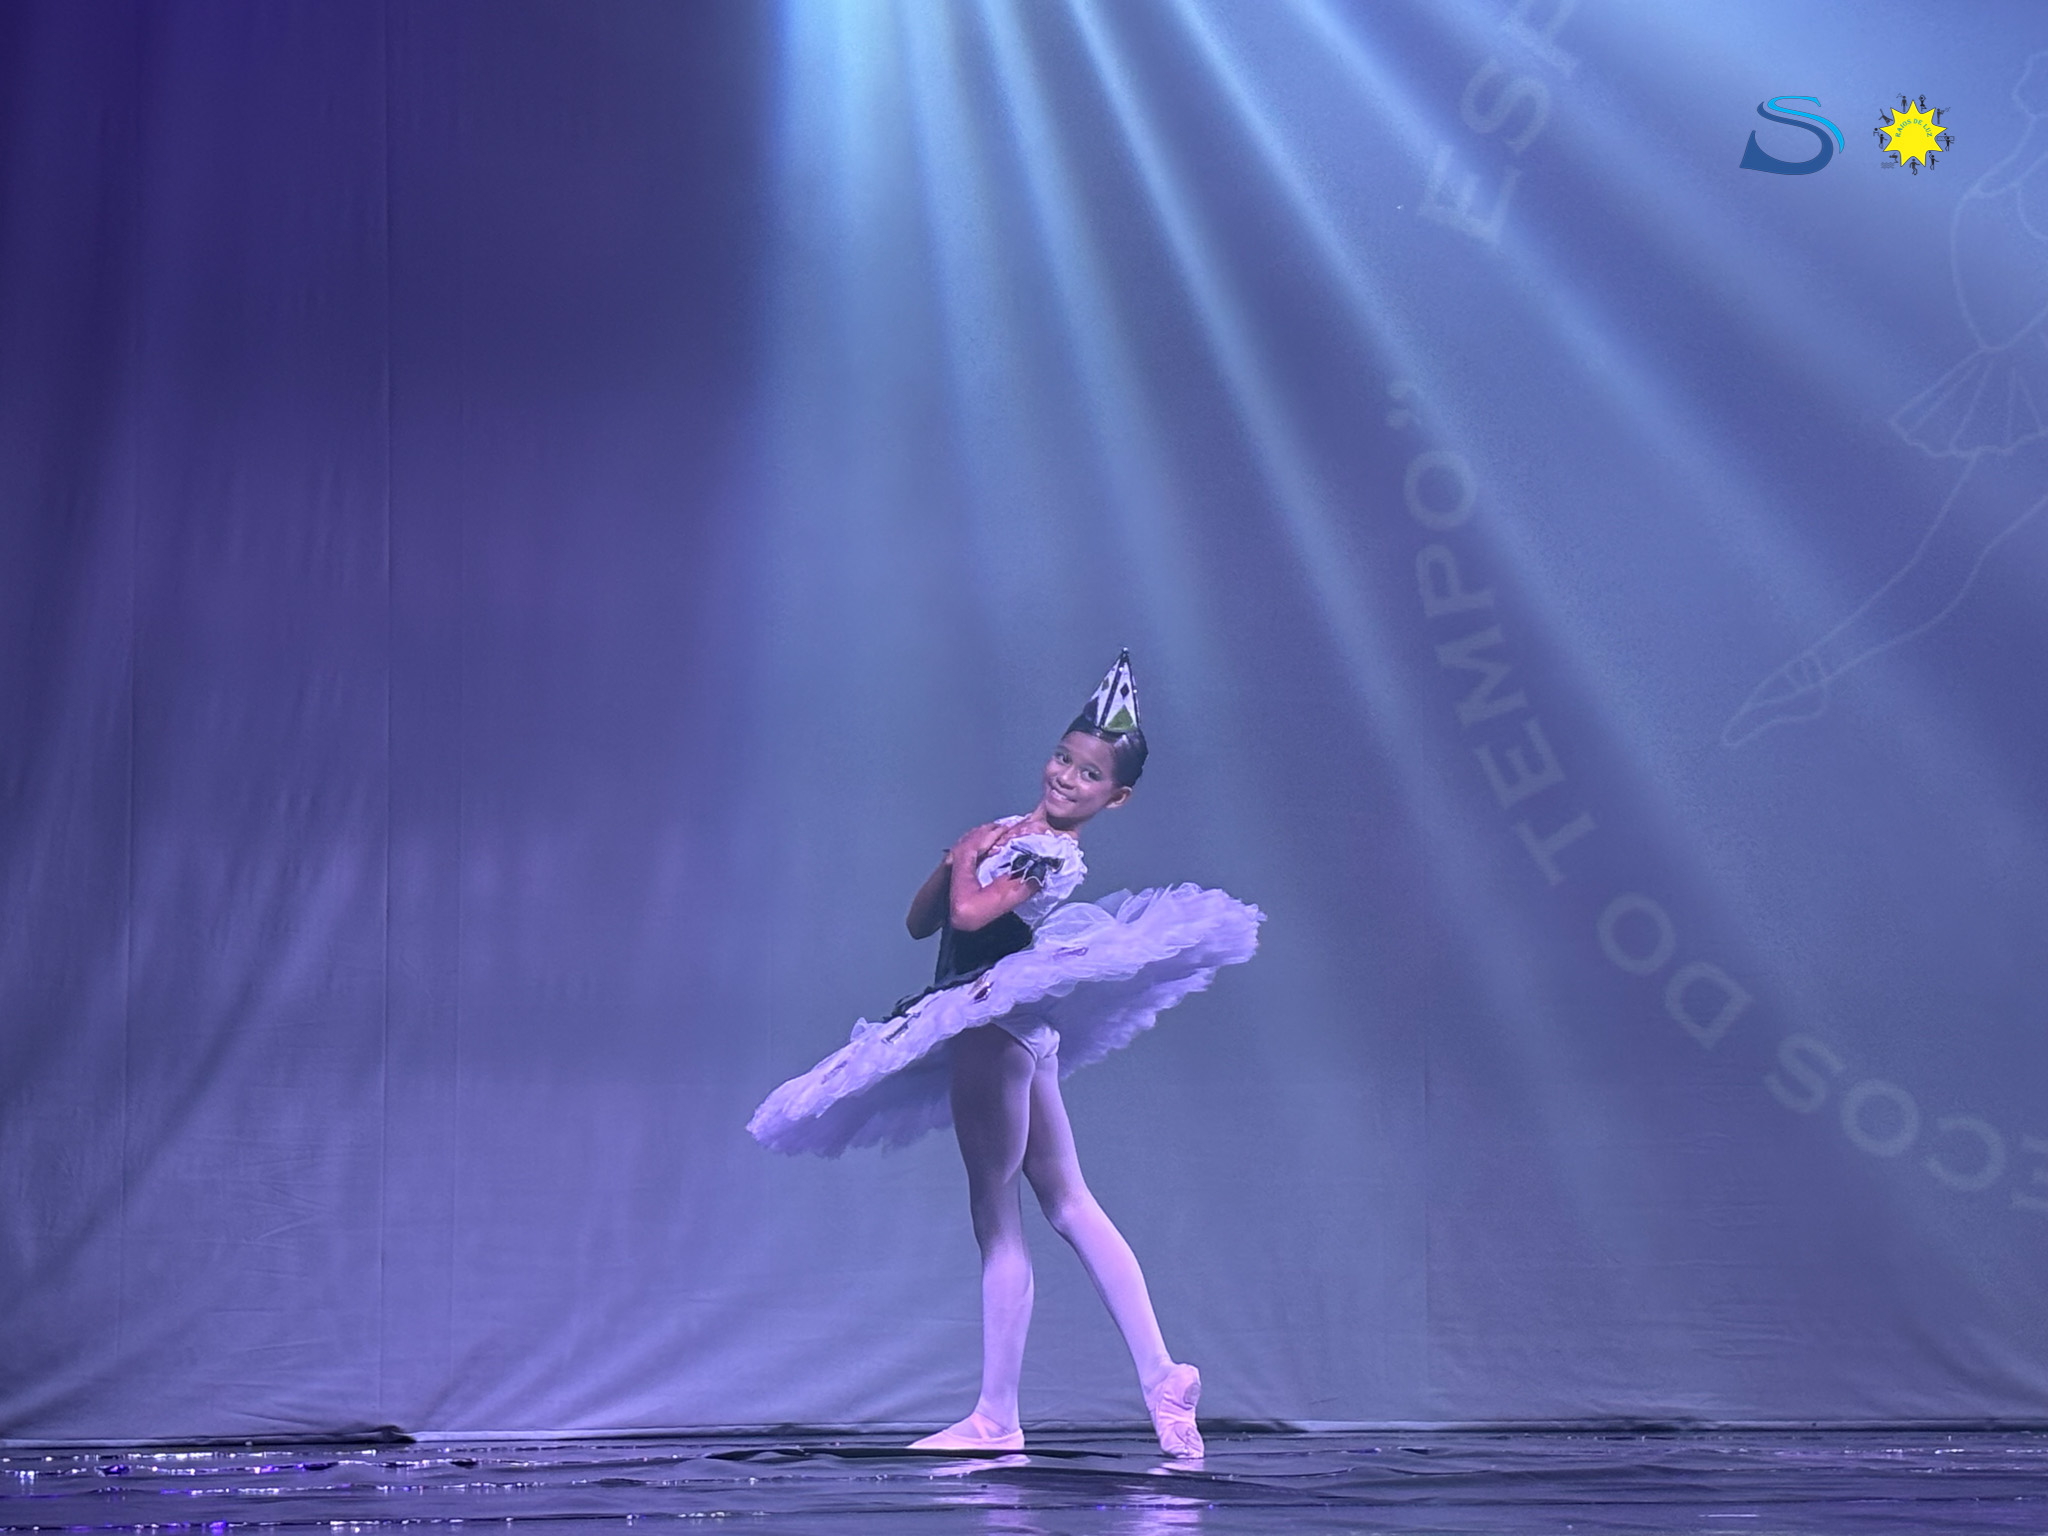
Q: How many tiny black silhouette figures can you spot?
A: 9